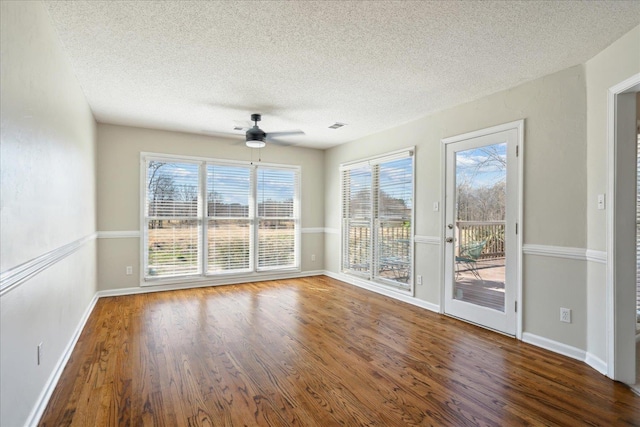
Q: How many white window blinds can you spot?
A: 5